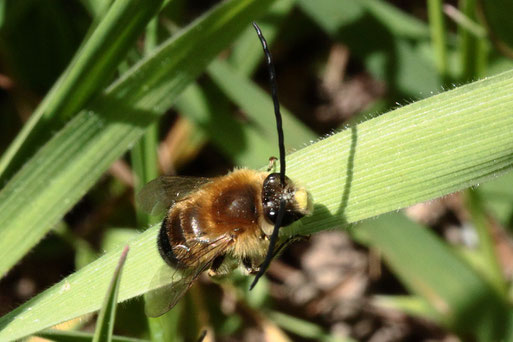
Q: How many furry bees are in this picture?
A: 1